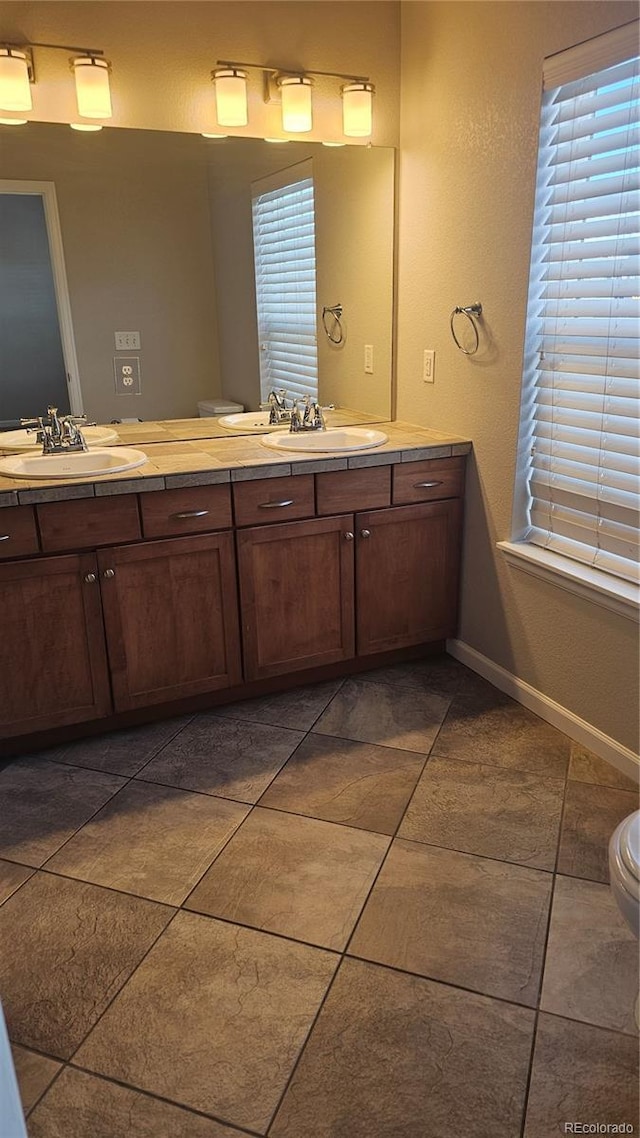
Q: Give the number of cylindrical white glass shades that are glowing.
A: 5